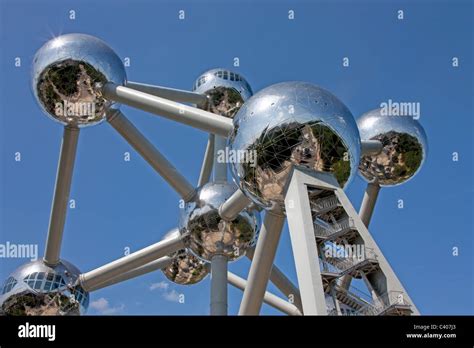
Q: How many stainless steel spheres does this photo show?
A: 7